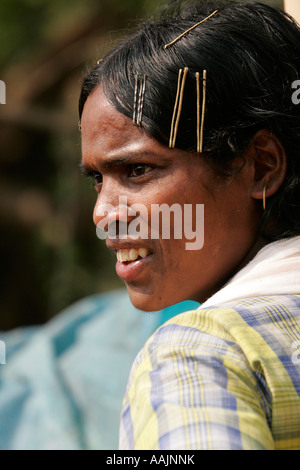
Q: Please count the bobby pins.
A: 8